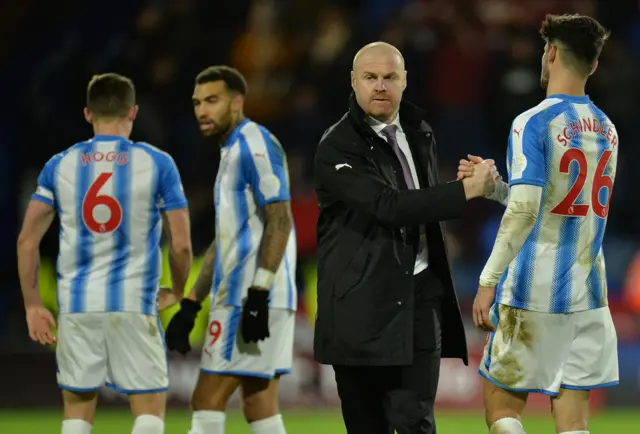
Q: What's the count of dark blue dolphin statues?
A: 0